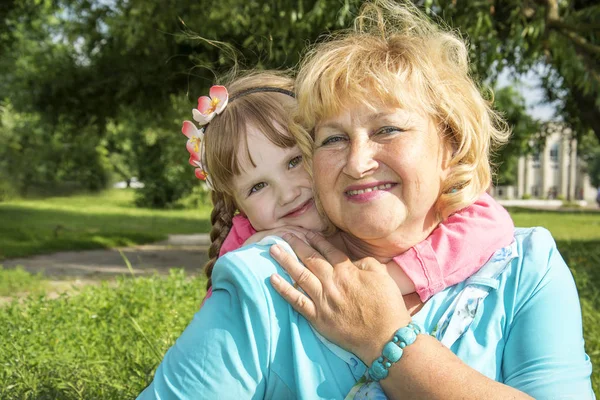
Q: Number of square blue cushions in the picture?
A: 0